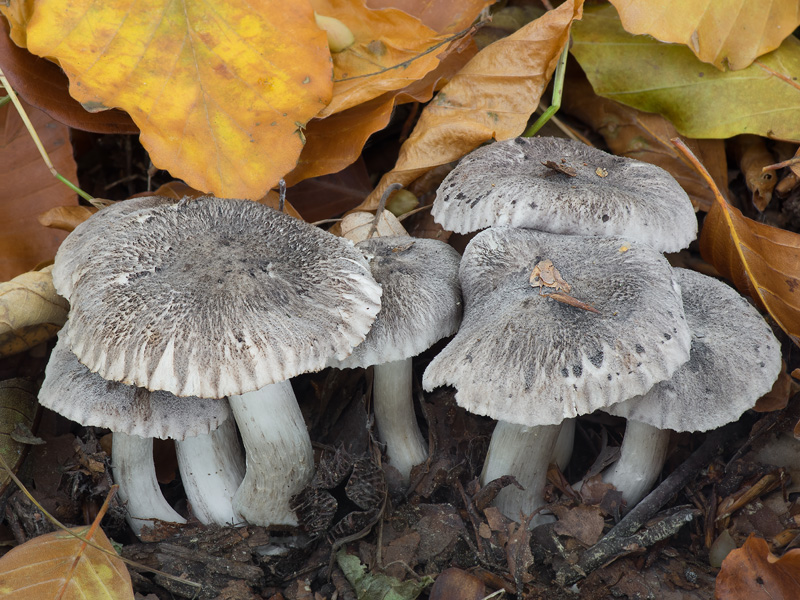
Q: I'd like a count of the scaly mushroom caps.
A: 6